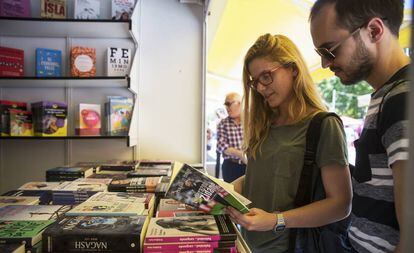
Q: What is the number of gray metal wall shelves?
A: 3